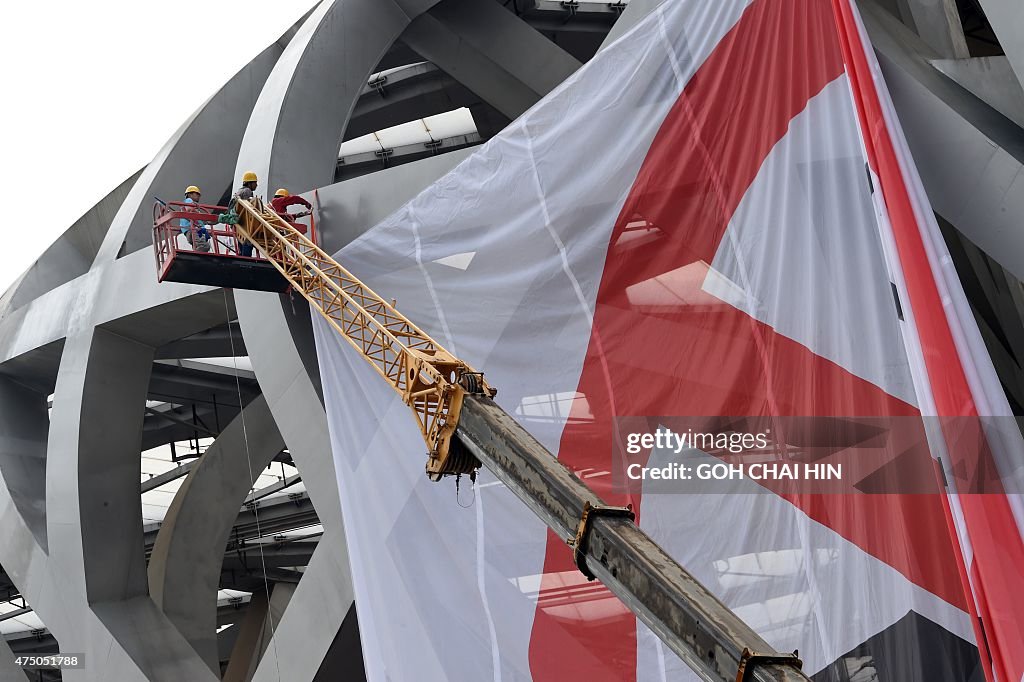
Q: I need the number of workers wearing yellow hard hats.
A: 3